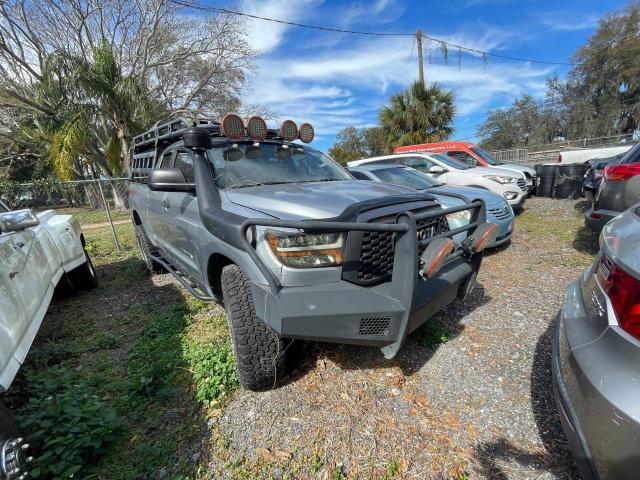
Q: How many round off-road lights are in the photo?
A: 6